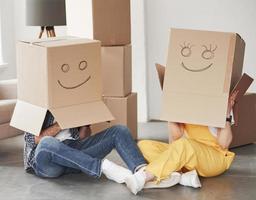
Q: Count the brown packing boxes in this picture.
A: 6